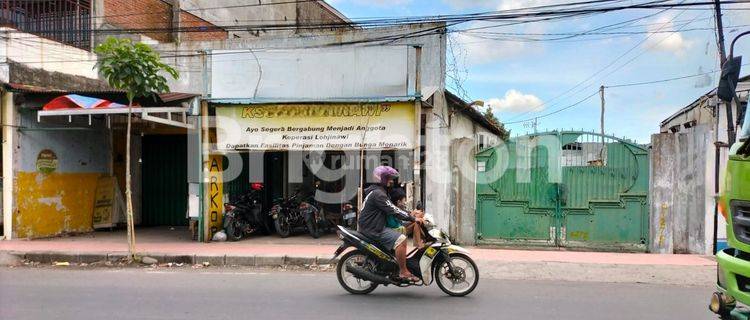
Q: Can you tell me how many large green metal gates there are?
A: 1